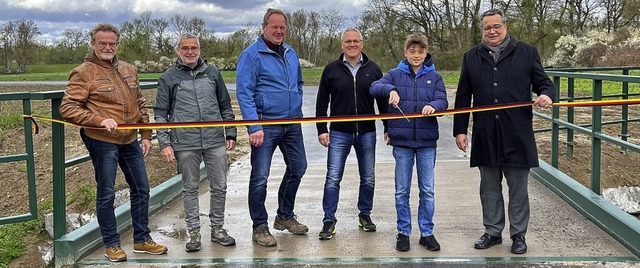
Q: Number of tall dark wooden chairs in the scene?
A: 0